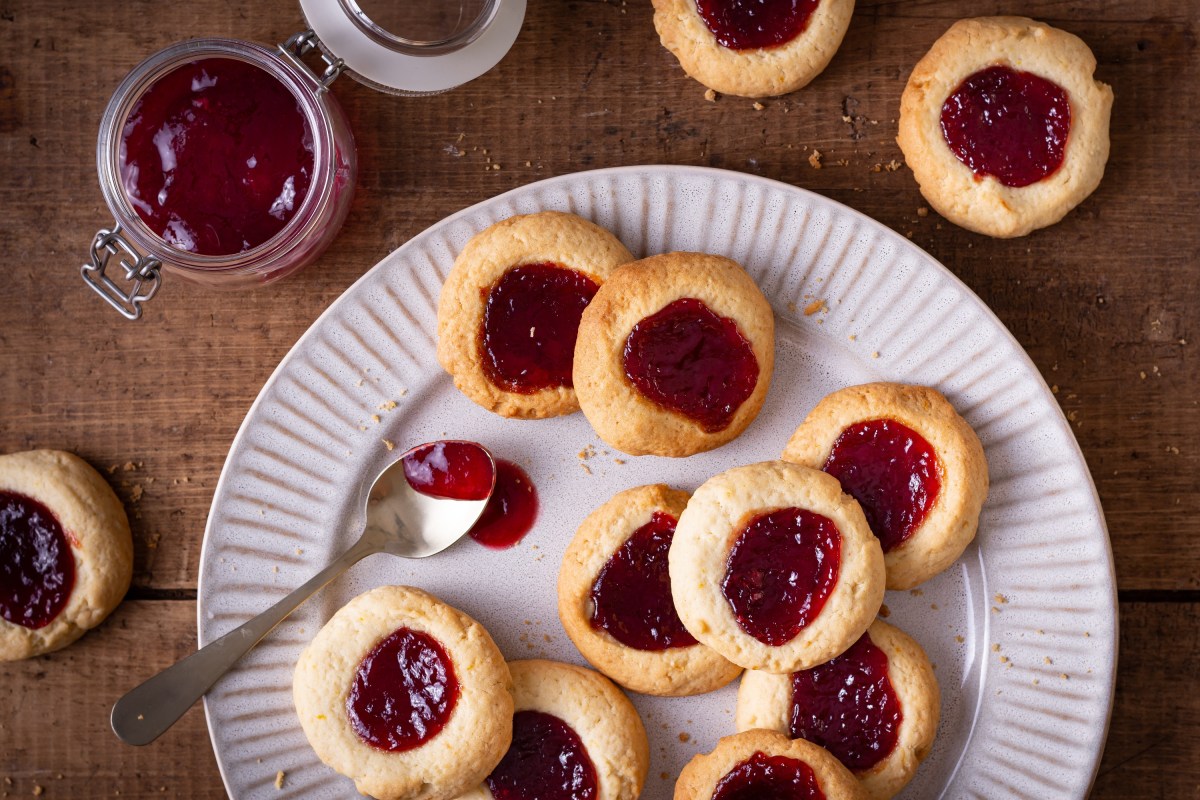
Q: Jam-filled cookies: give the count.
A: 12